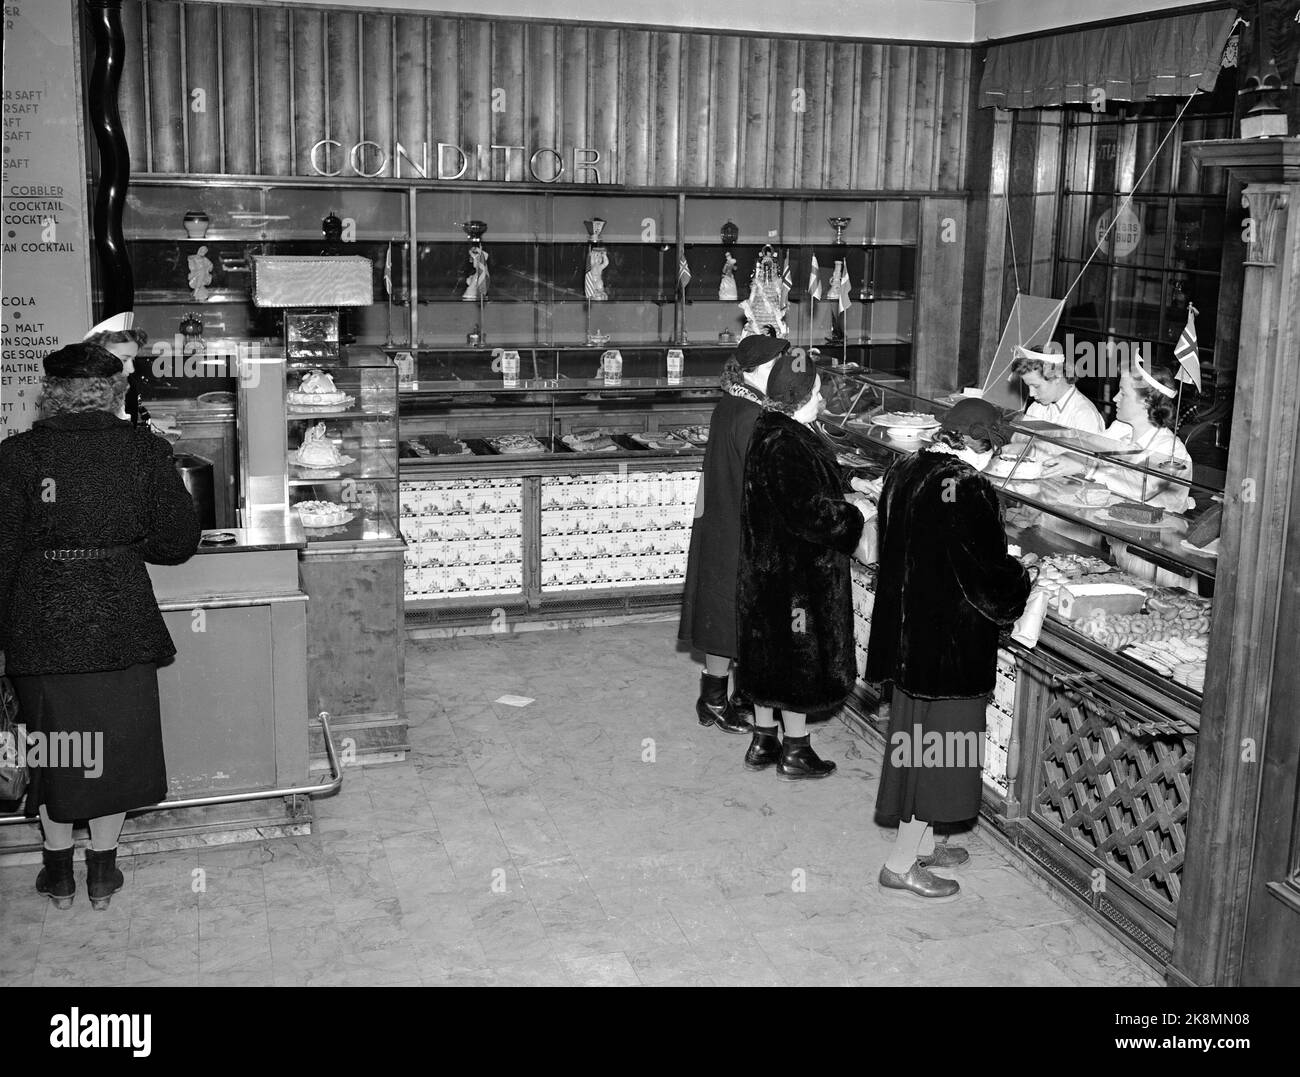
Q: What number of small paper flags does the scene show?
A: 8